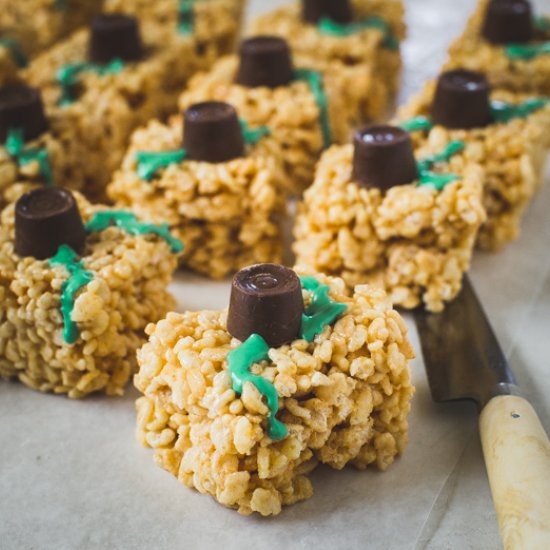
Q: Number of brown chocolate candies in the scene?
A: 10